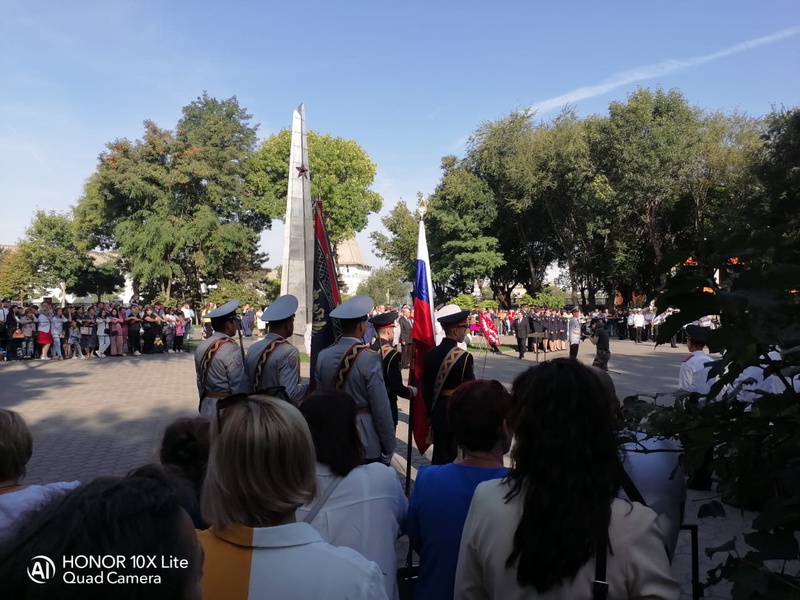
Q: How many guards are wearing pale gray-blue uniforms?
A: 3